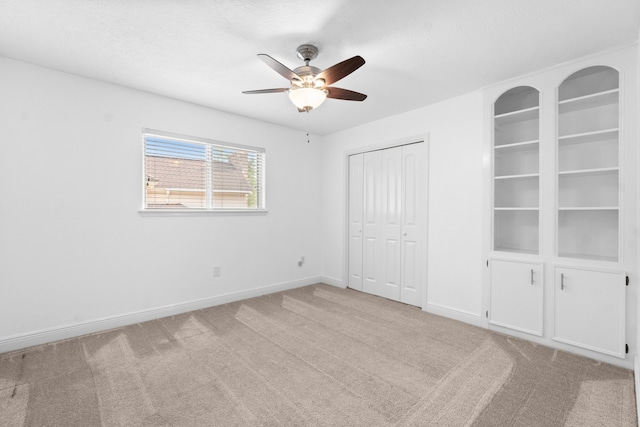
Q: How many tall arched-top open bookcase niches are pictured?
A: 2